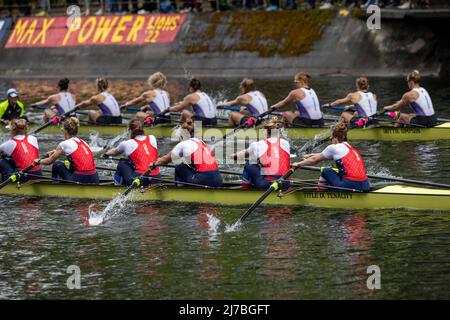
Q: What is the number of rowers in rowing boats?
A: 14